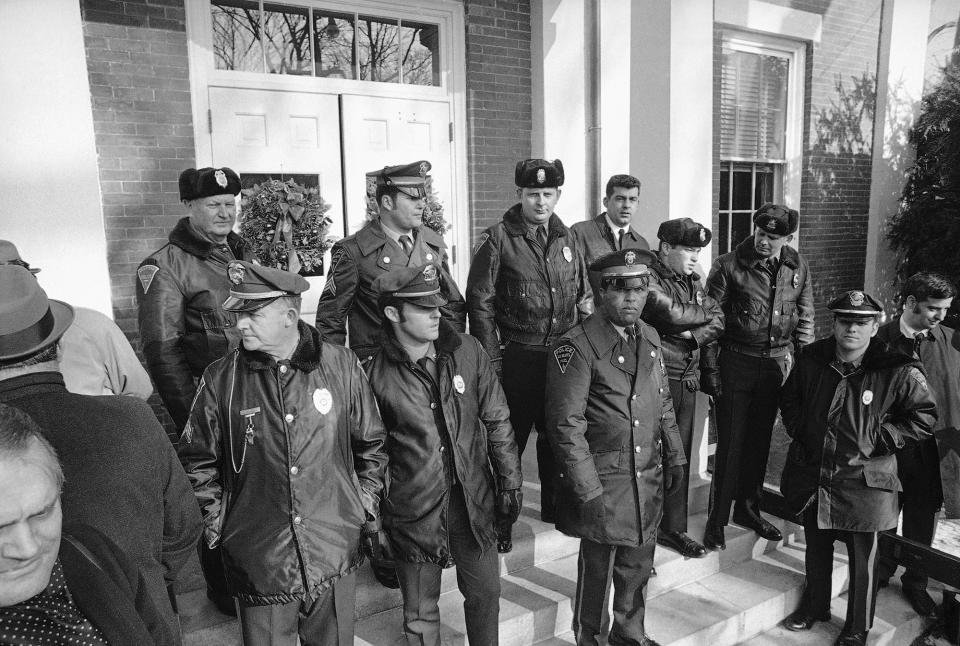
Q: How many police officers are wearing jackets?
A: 9